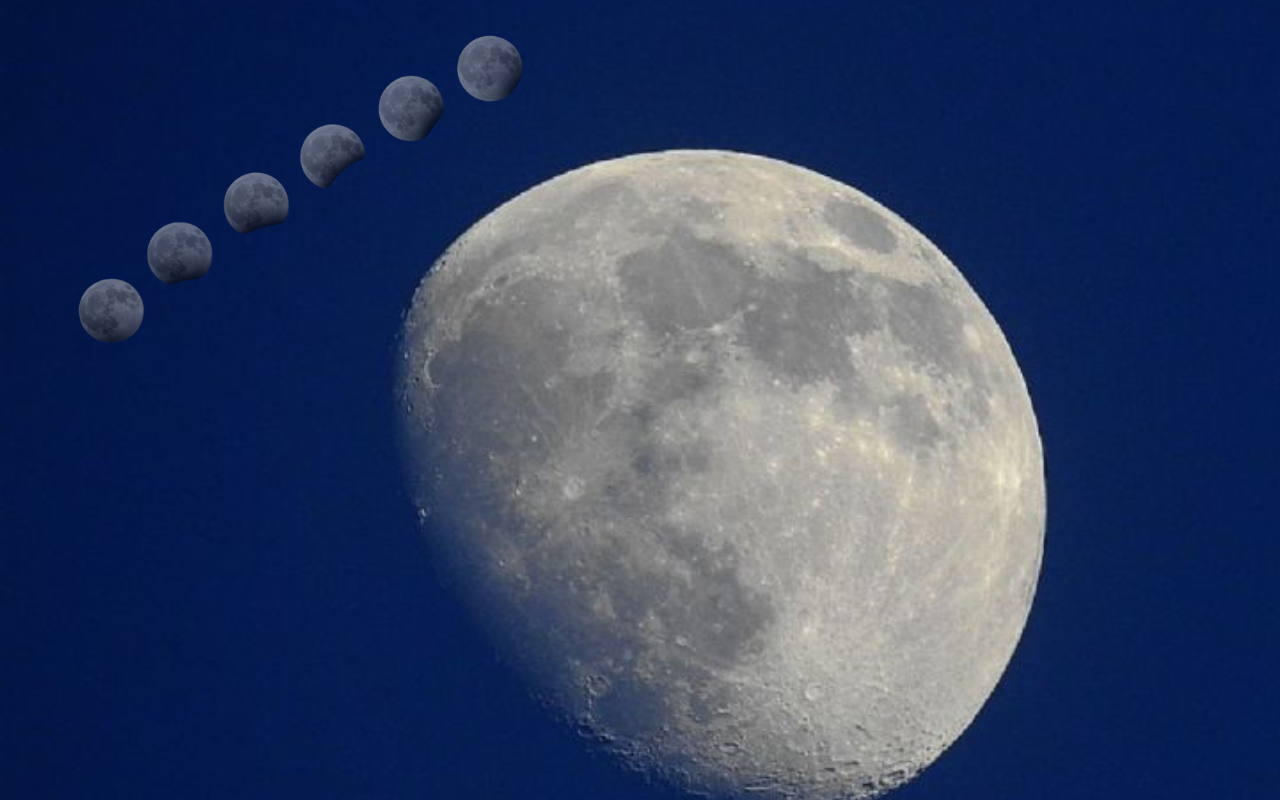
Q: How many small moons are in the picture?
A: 6